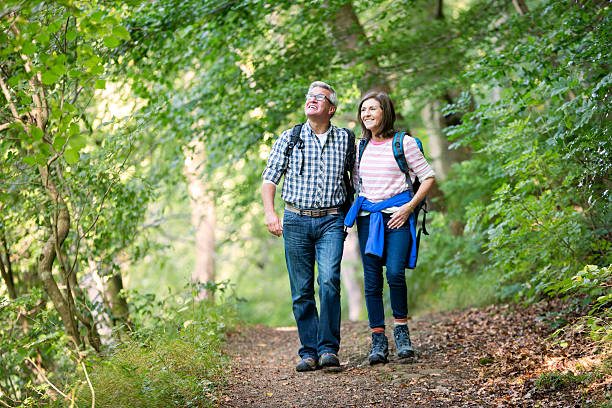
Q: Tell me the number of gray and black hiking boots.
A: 2